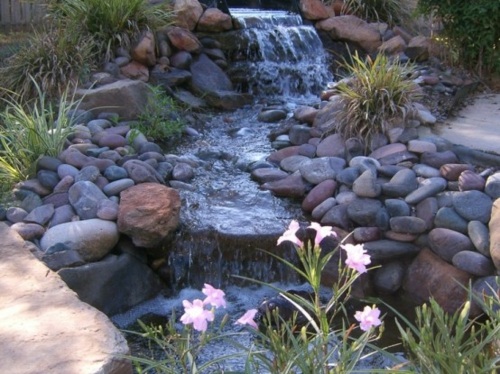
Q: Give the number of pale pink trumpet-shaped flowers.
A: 7